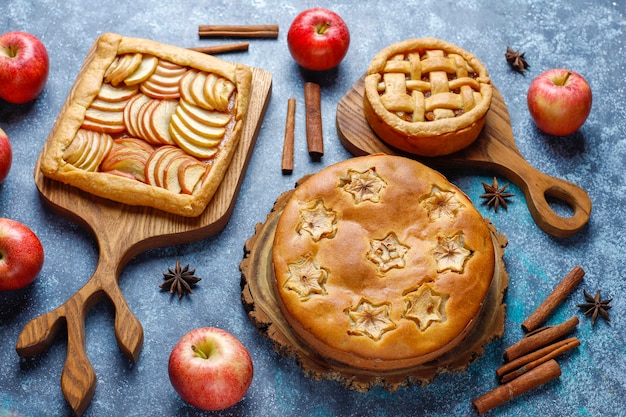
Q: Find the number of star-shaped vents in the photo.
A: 8